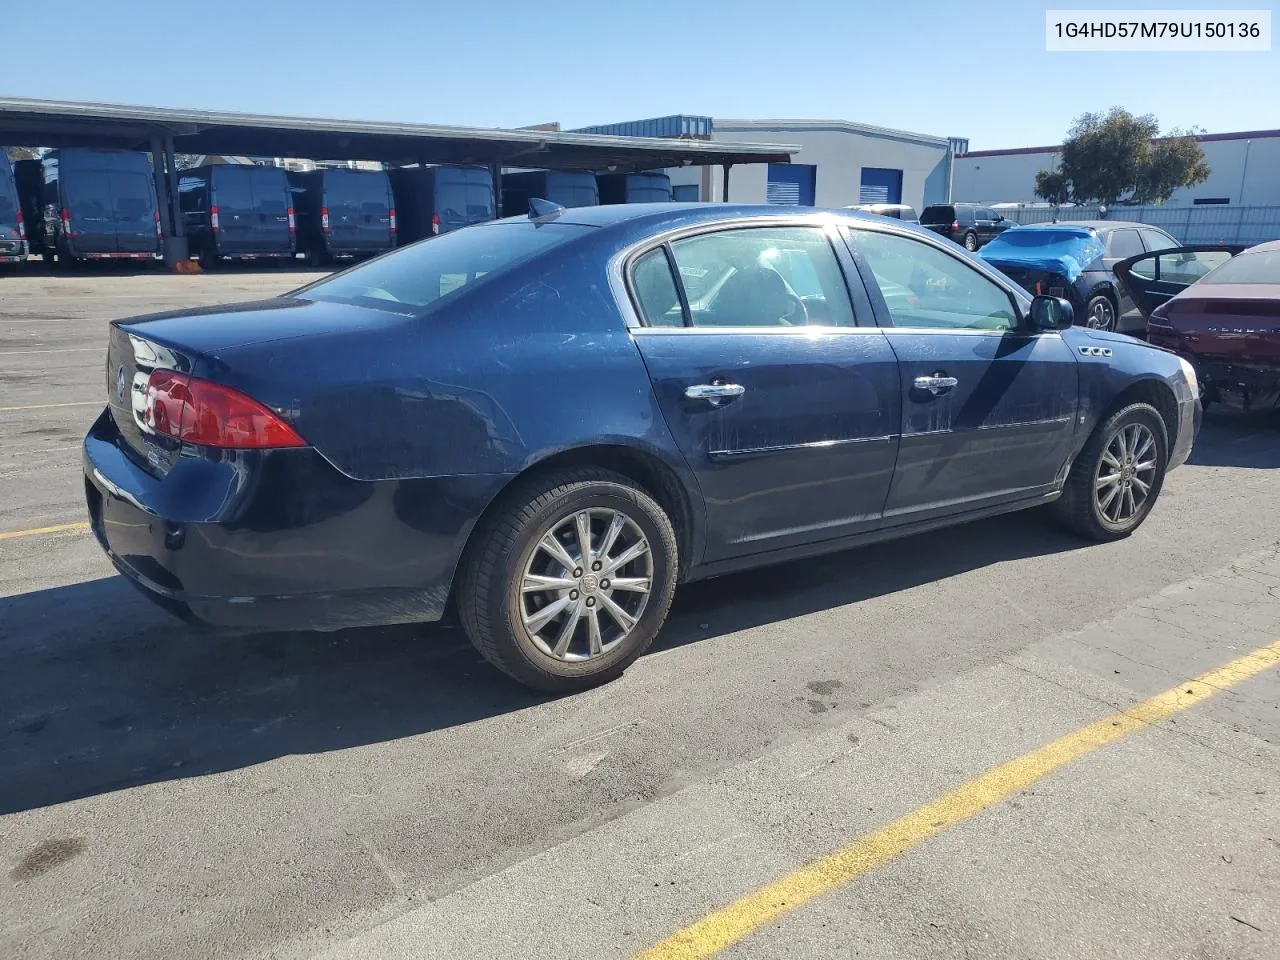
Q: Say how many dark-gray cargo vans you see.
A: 7